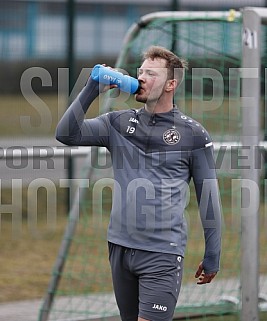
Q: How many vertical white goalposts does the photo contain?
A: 1